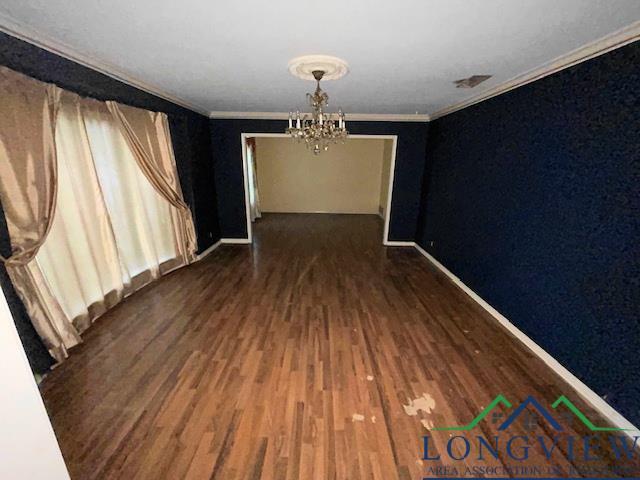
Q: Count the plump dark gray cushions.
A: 0